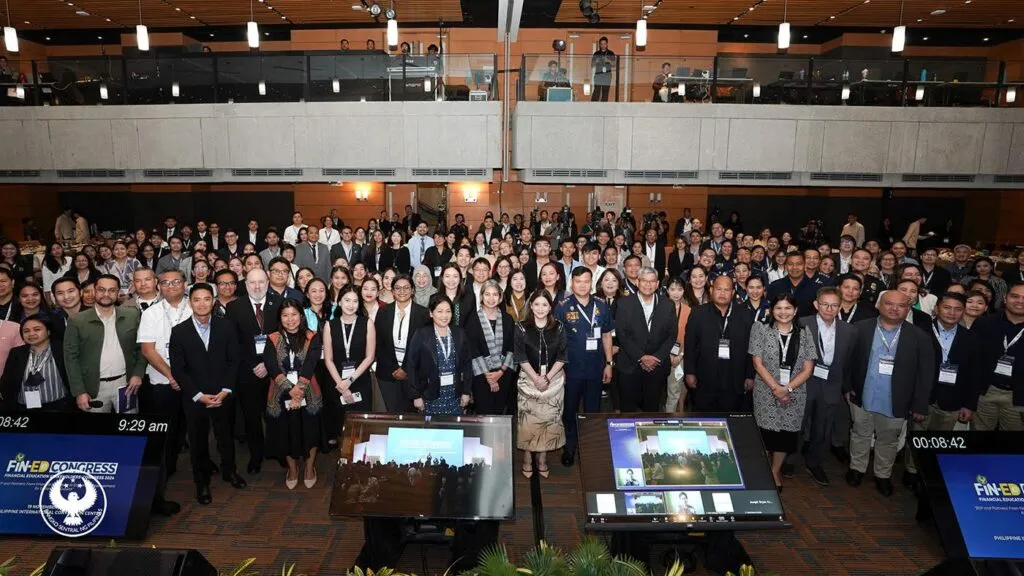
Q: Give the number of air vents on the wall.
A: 12